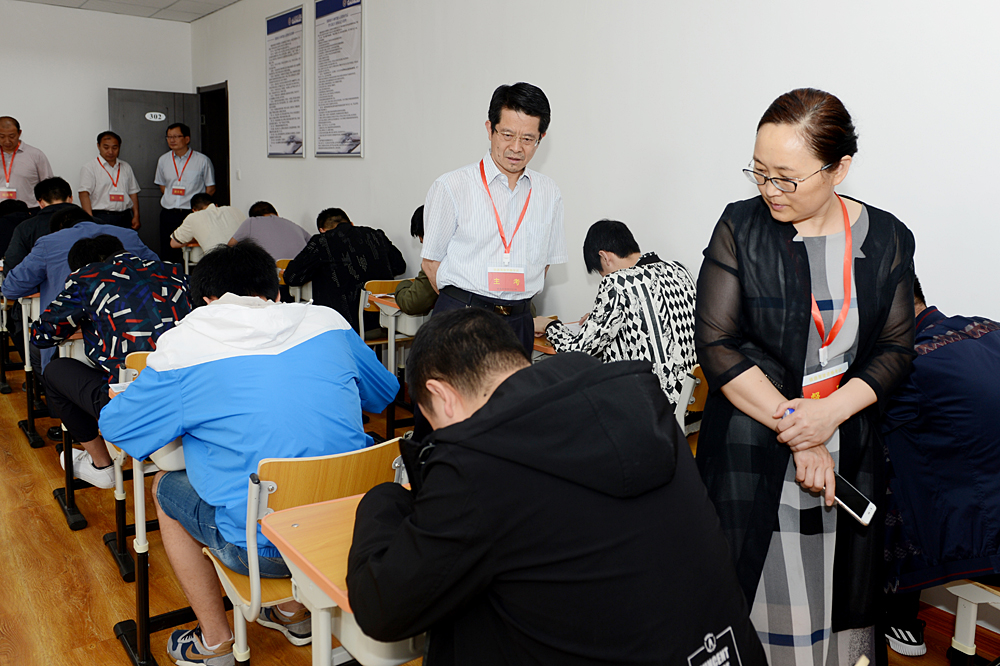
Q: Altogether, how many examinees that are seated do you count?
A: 12